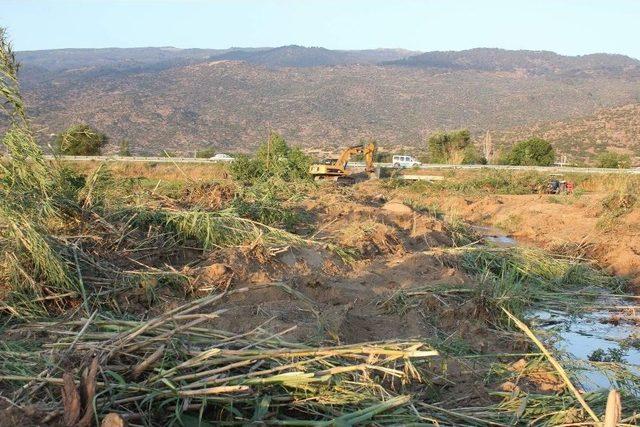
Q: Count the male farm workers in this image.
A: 0